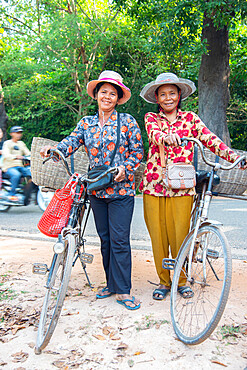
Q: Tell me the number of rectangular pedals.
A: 4